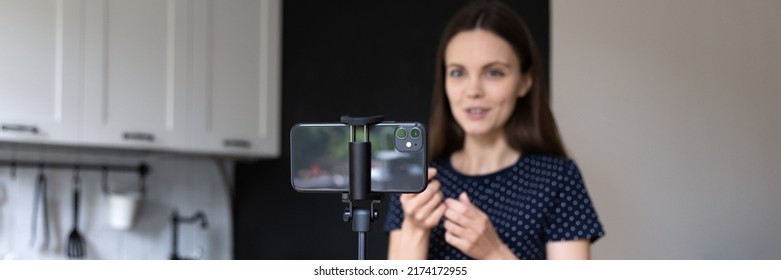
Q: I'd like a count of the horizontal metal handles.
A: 3